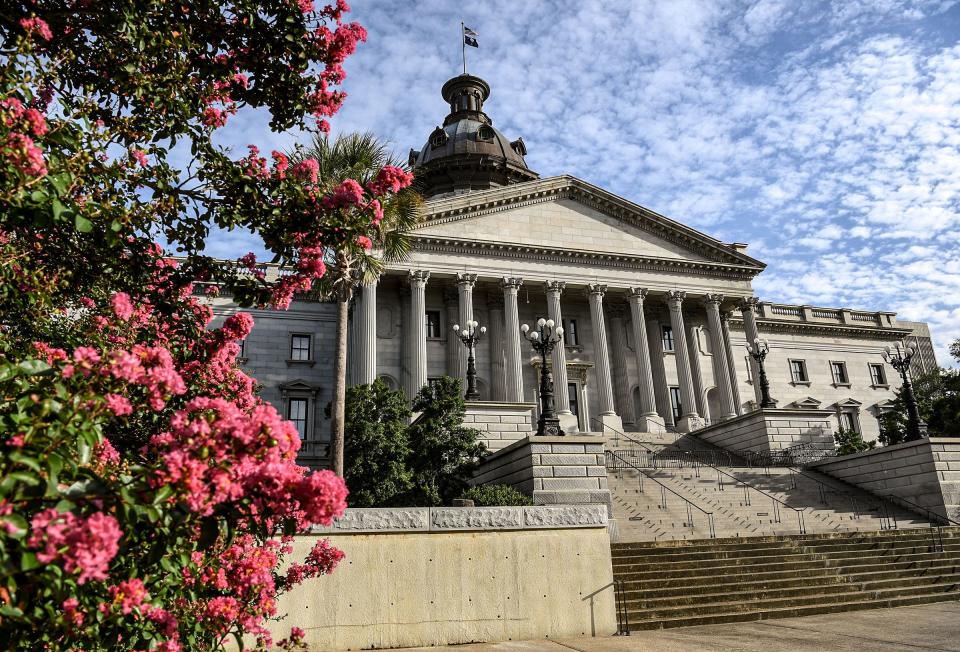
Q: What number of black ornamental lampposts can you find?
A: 4